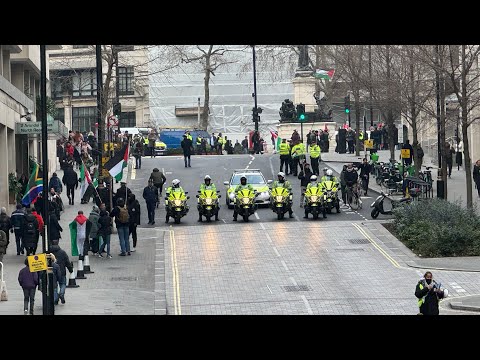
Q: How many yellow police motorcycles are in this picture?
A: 6